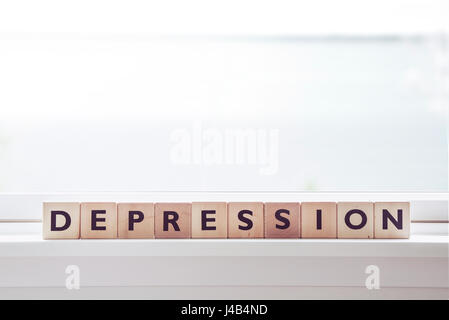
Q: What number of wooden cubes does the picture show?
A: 10